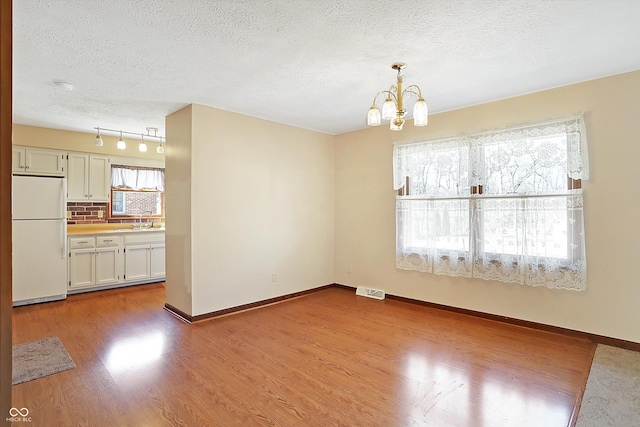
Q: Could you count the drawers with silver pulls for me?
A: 2